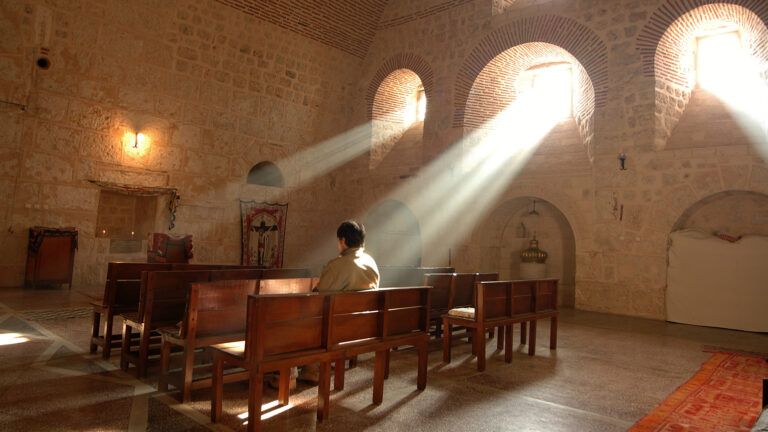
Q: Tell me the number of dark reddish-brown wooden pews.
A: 7